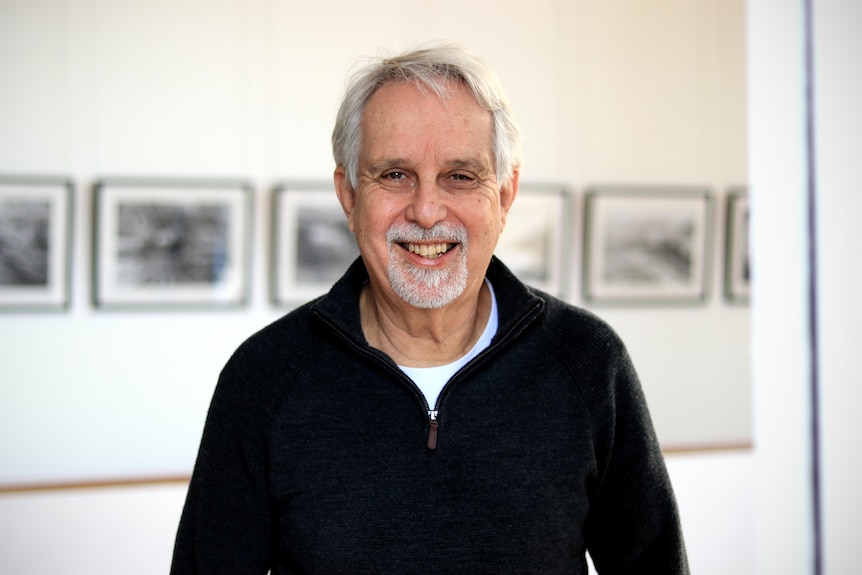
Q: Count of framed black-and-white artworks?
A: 6